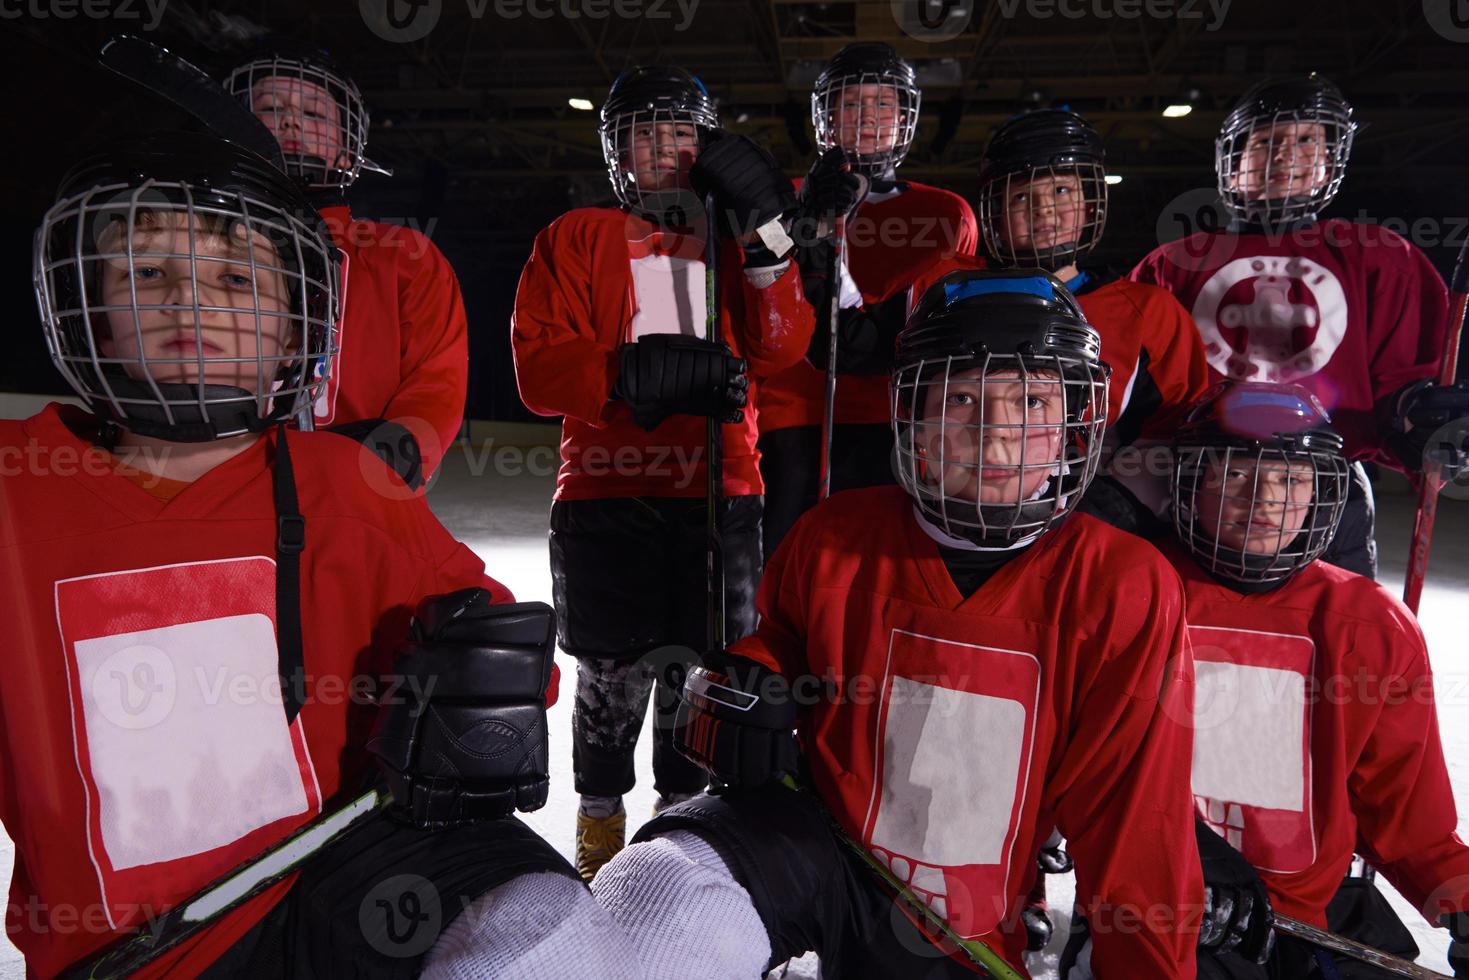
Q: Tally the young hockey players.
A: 8